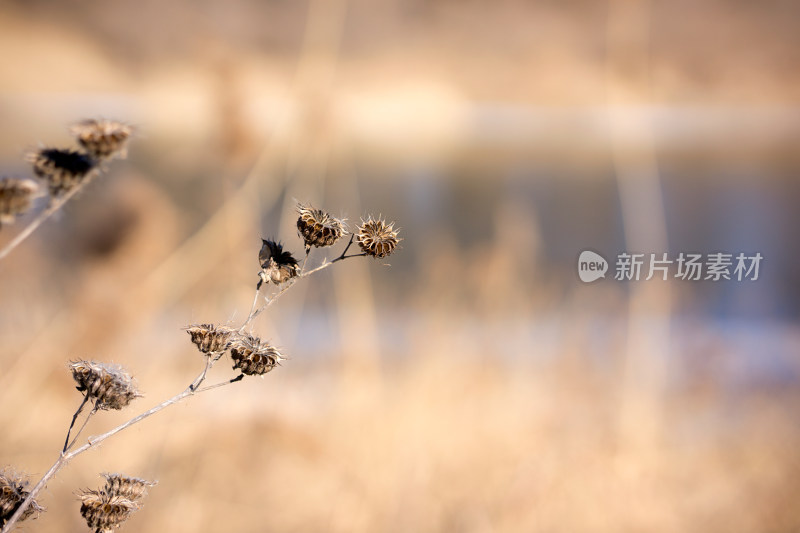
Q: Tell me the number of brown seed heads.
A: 12